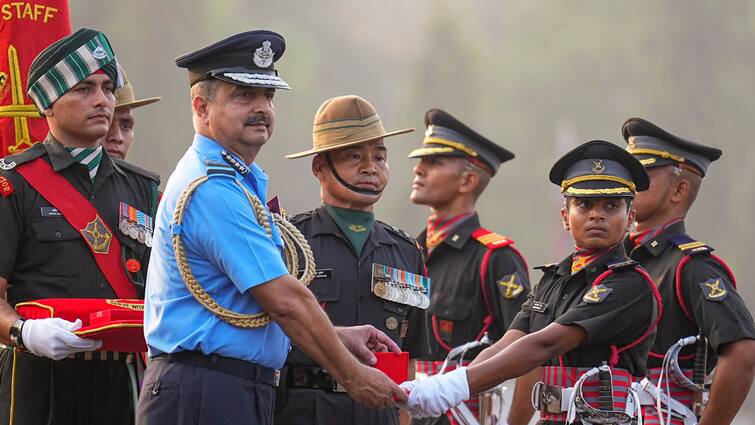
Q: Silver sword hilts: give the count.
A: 3